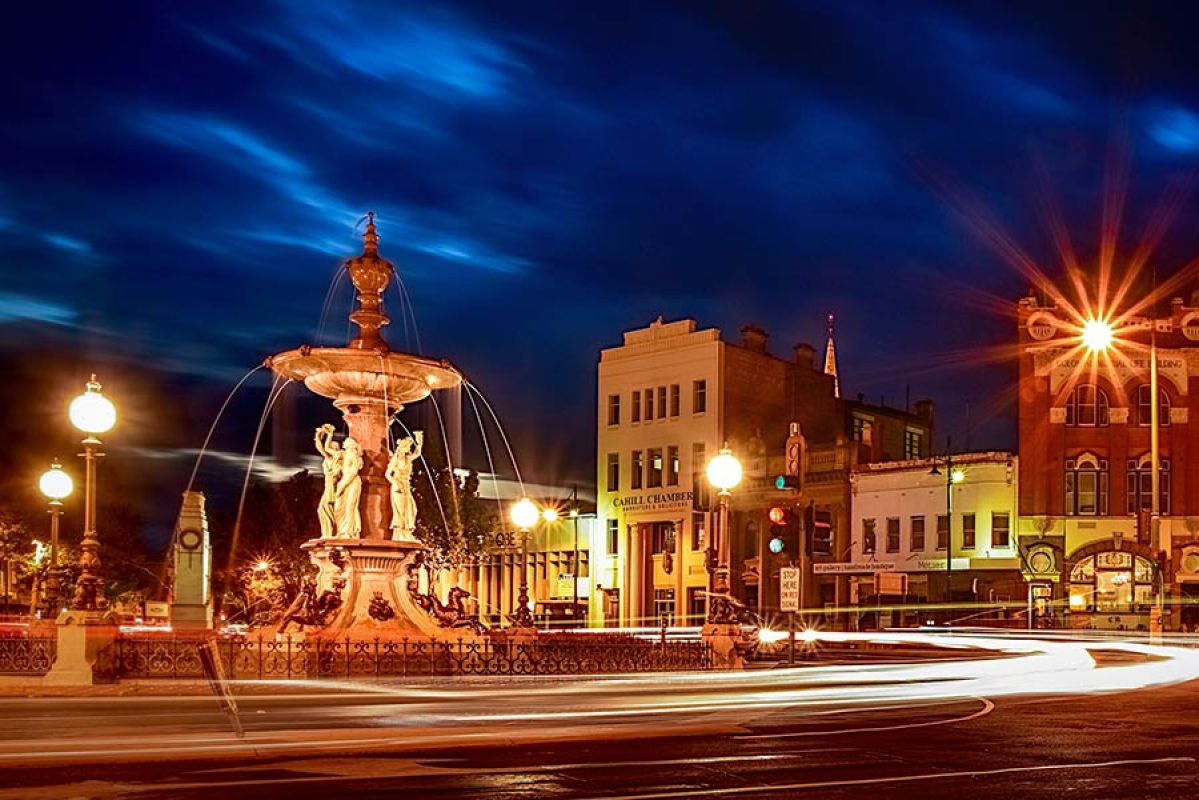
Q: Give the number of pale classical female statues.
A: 3